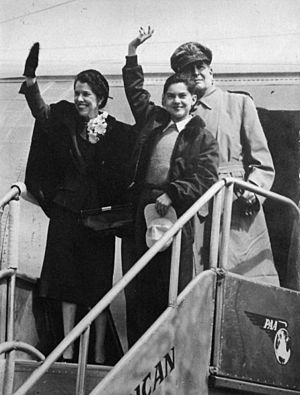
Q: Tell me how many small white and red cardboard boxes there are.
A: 0